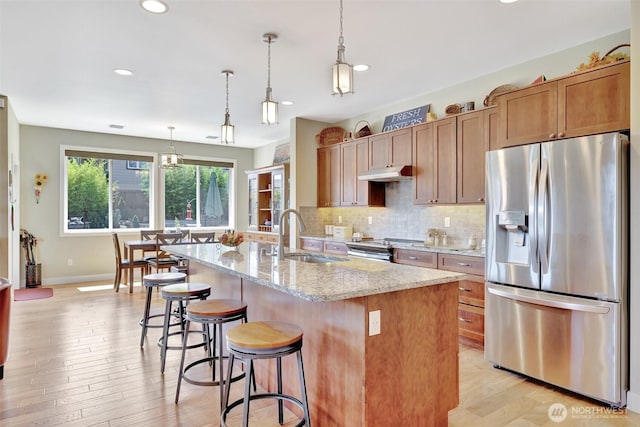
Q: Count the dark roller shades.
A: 2